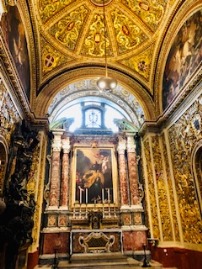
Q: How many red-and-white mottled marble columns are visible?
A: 4